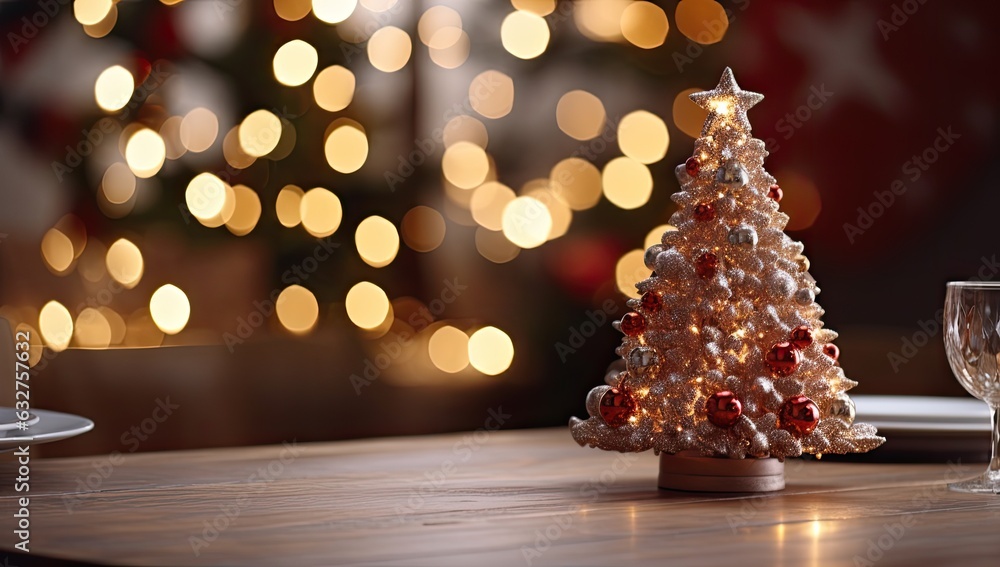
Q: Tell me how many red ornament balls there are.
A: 12